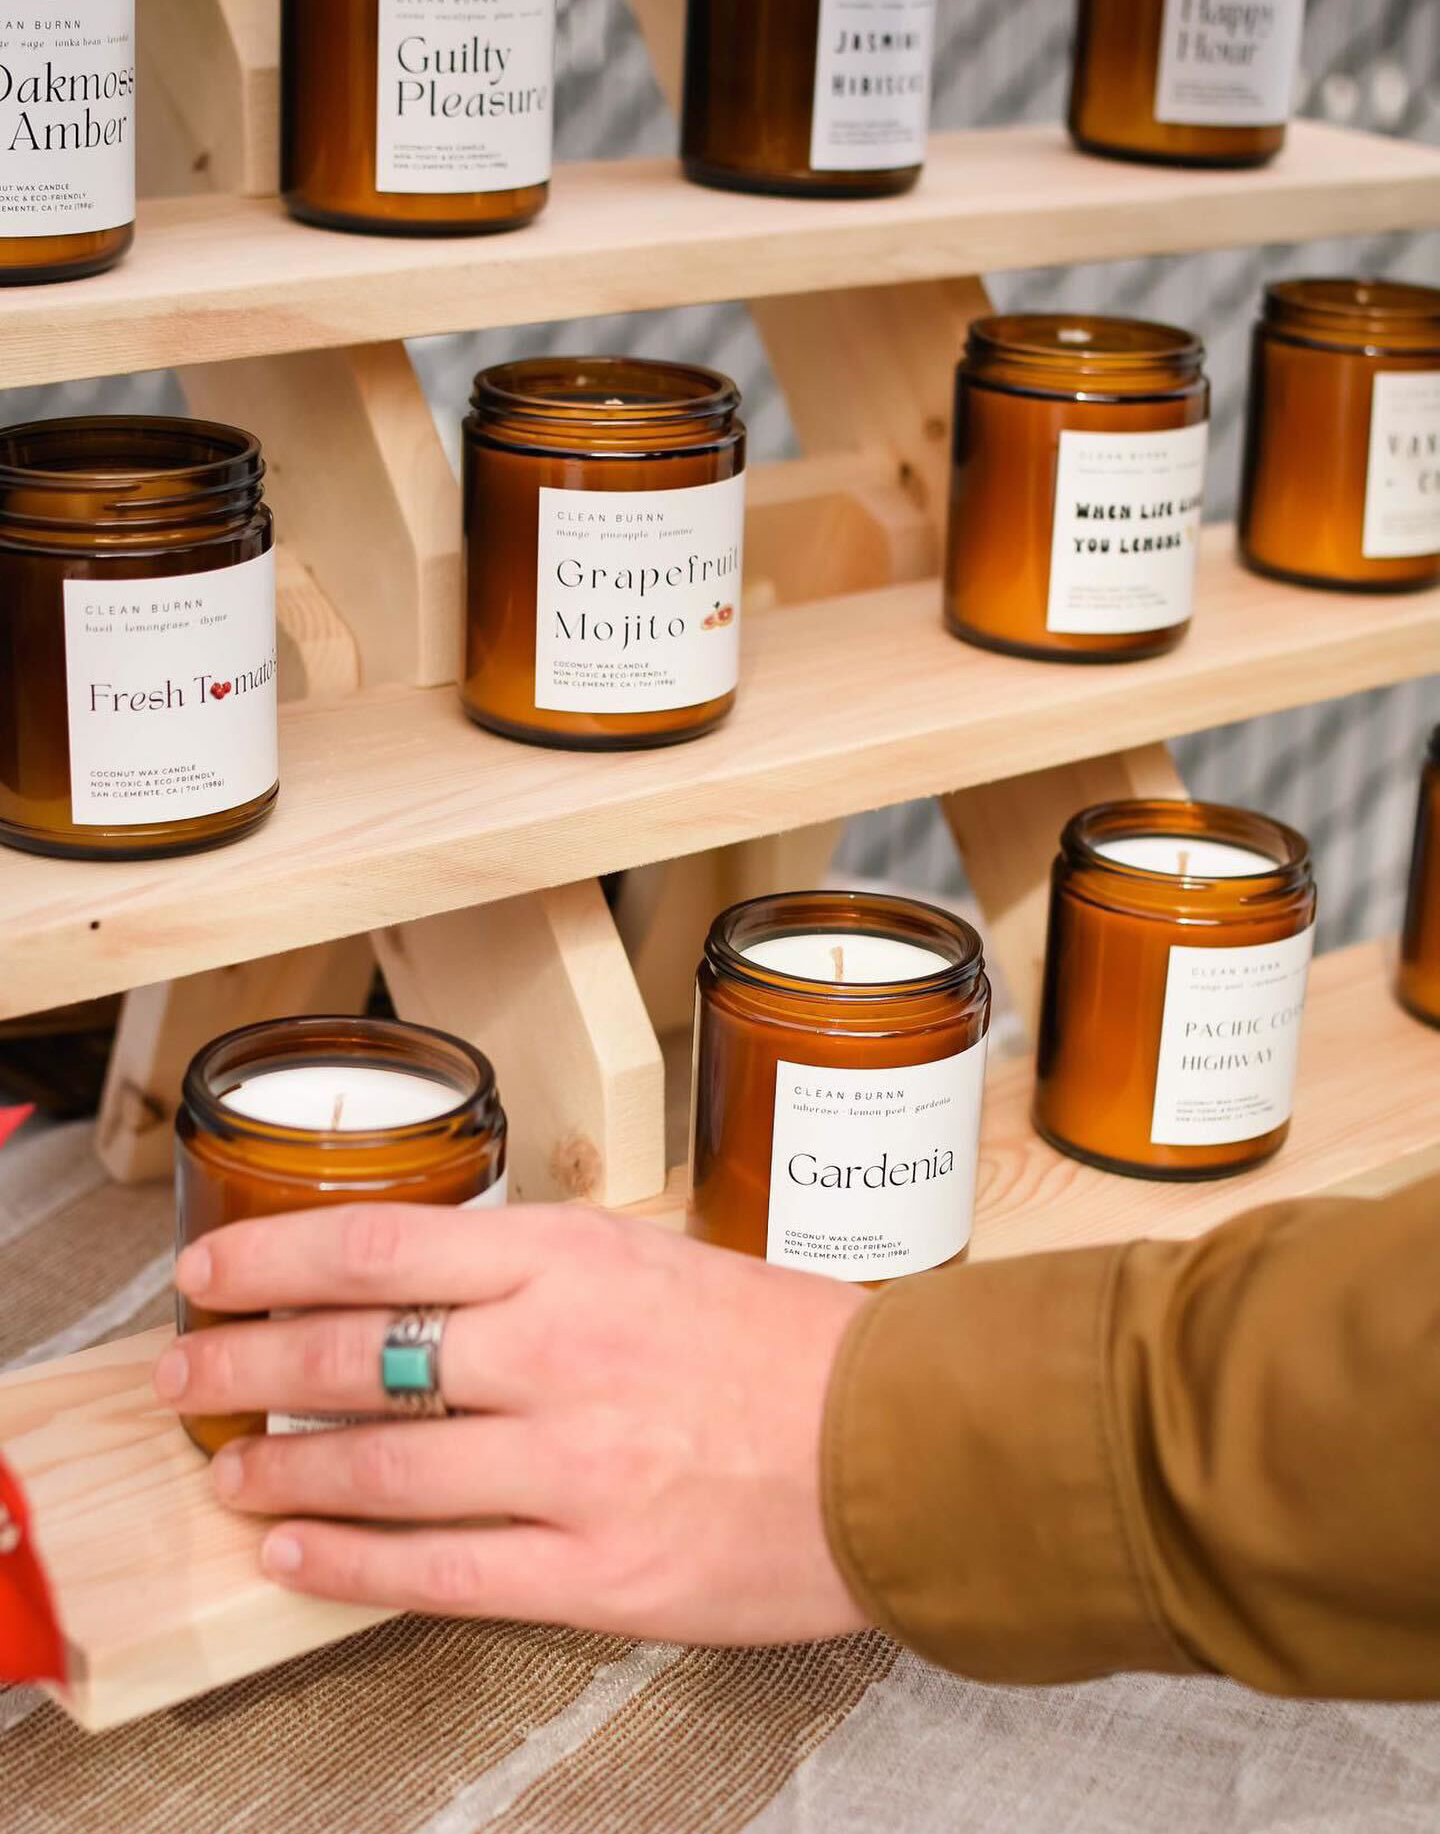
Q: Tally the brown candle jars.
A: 12